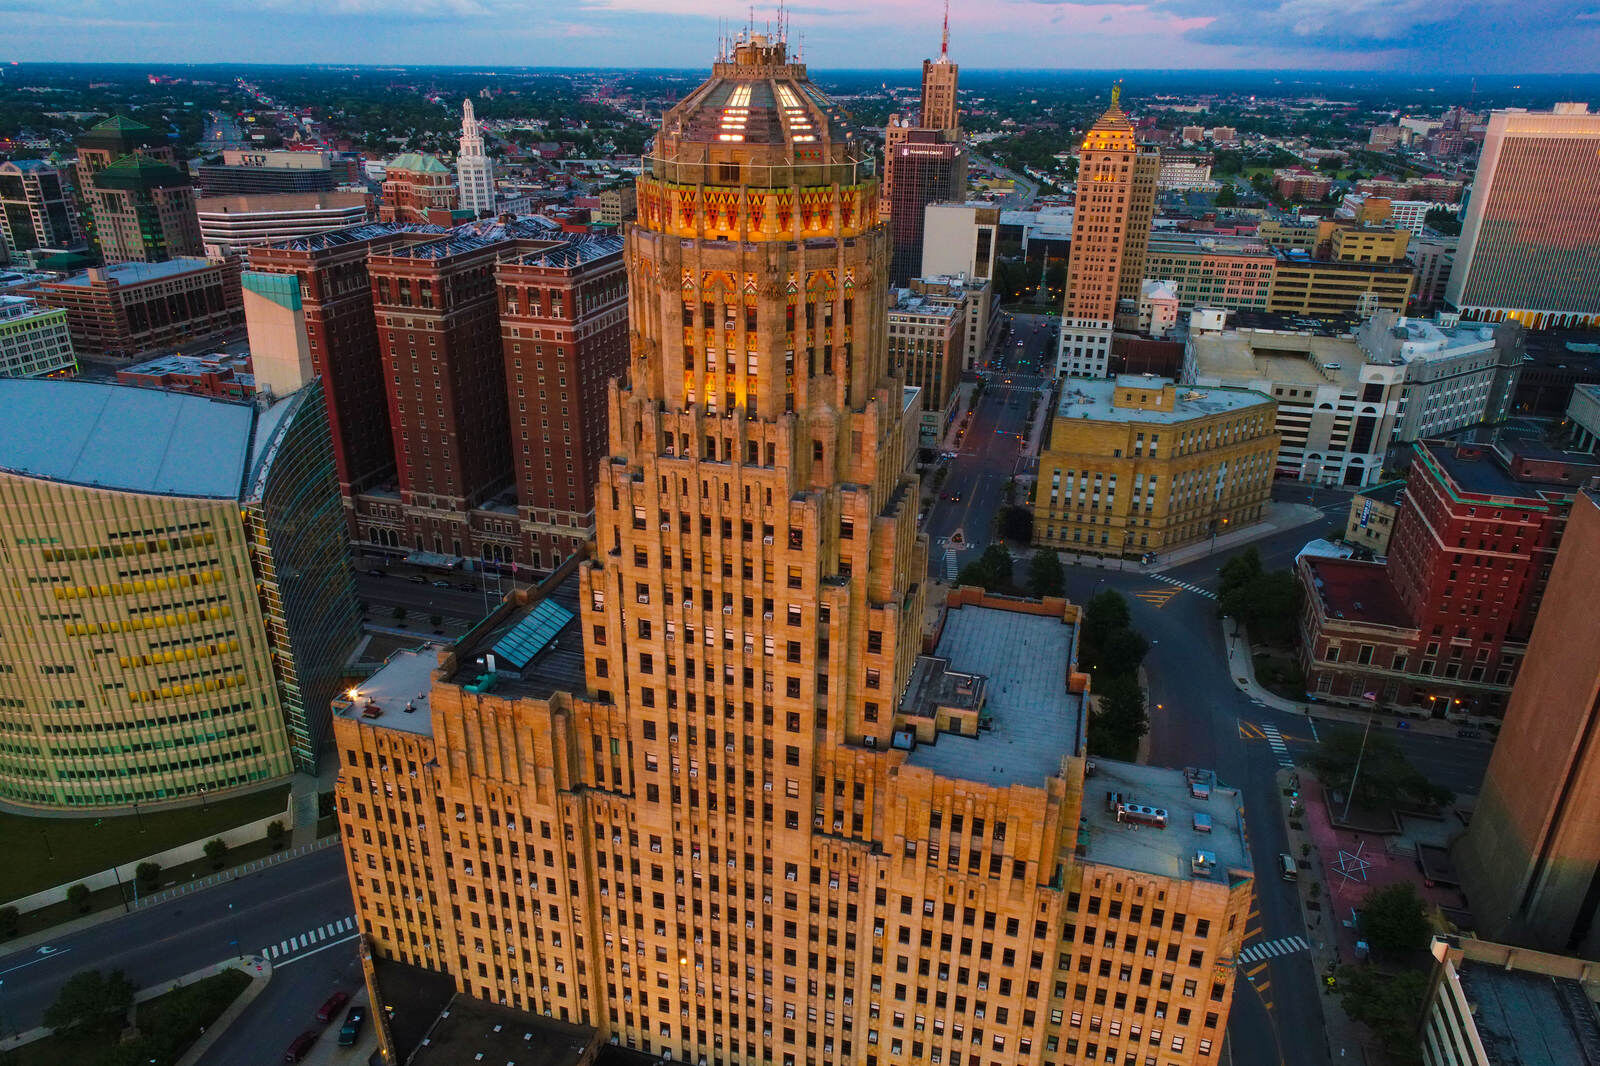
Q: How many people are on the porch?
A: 0